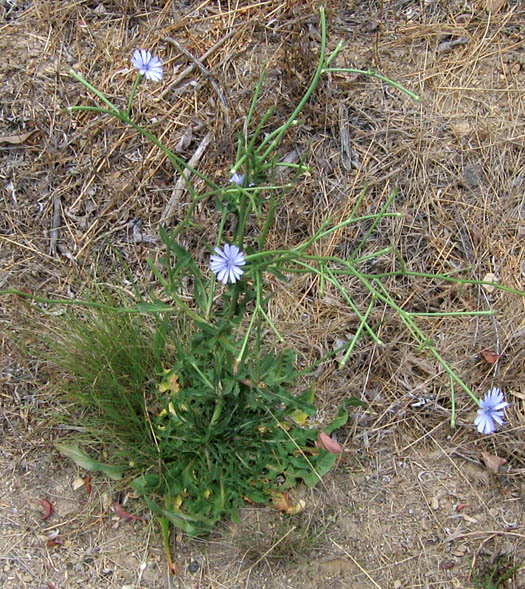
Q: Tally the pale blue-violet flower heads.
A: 4